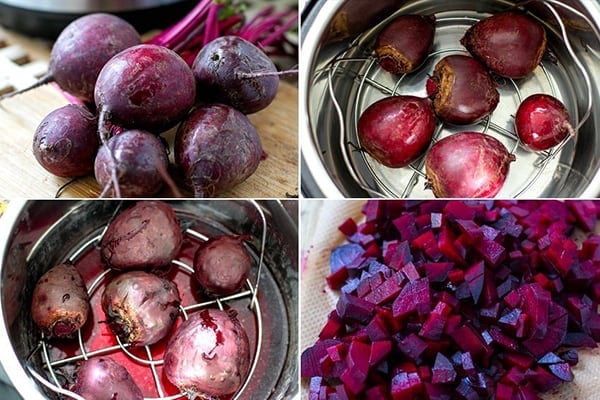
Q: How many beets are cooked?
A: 6